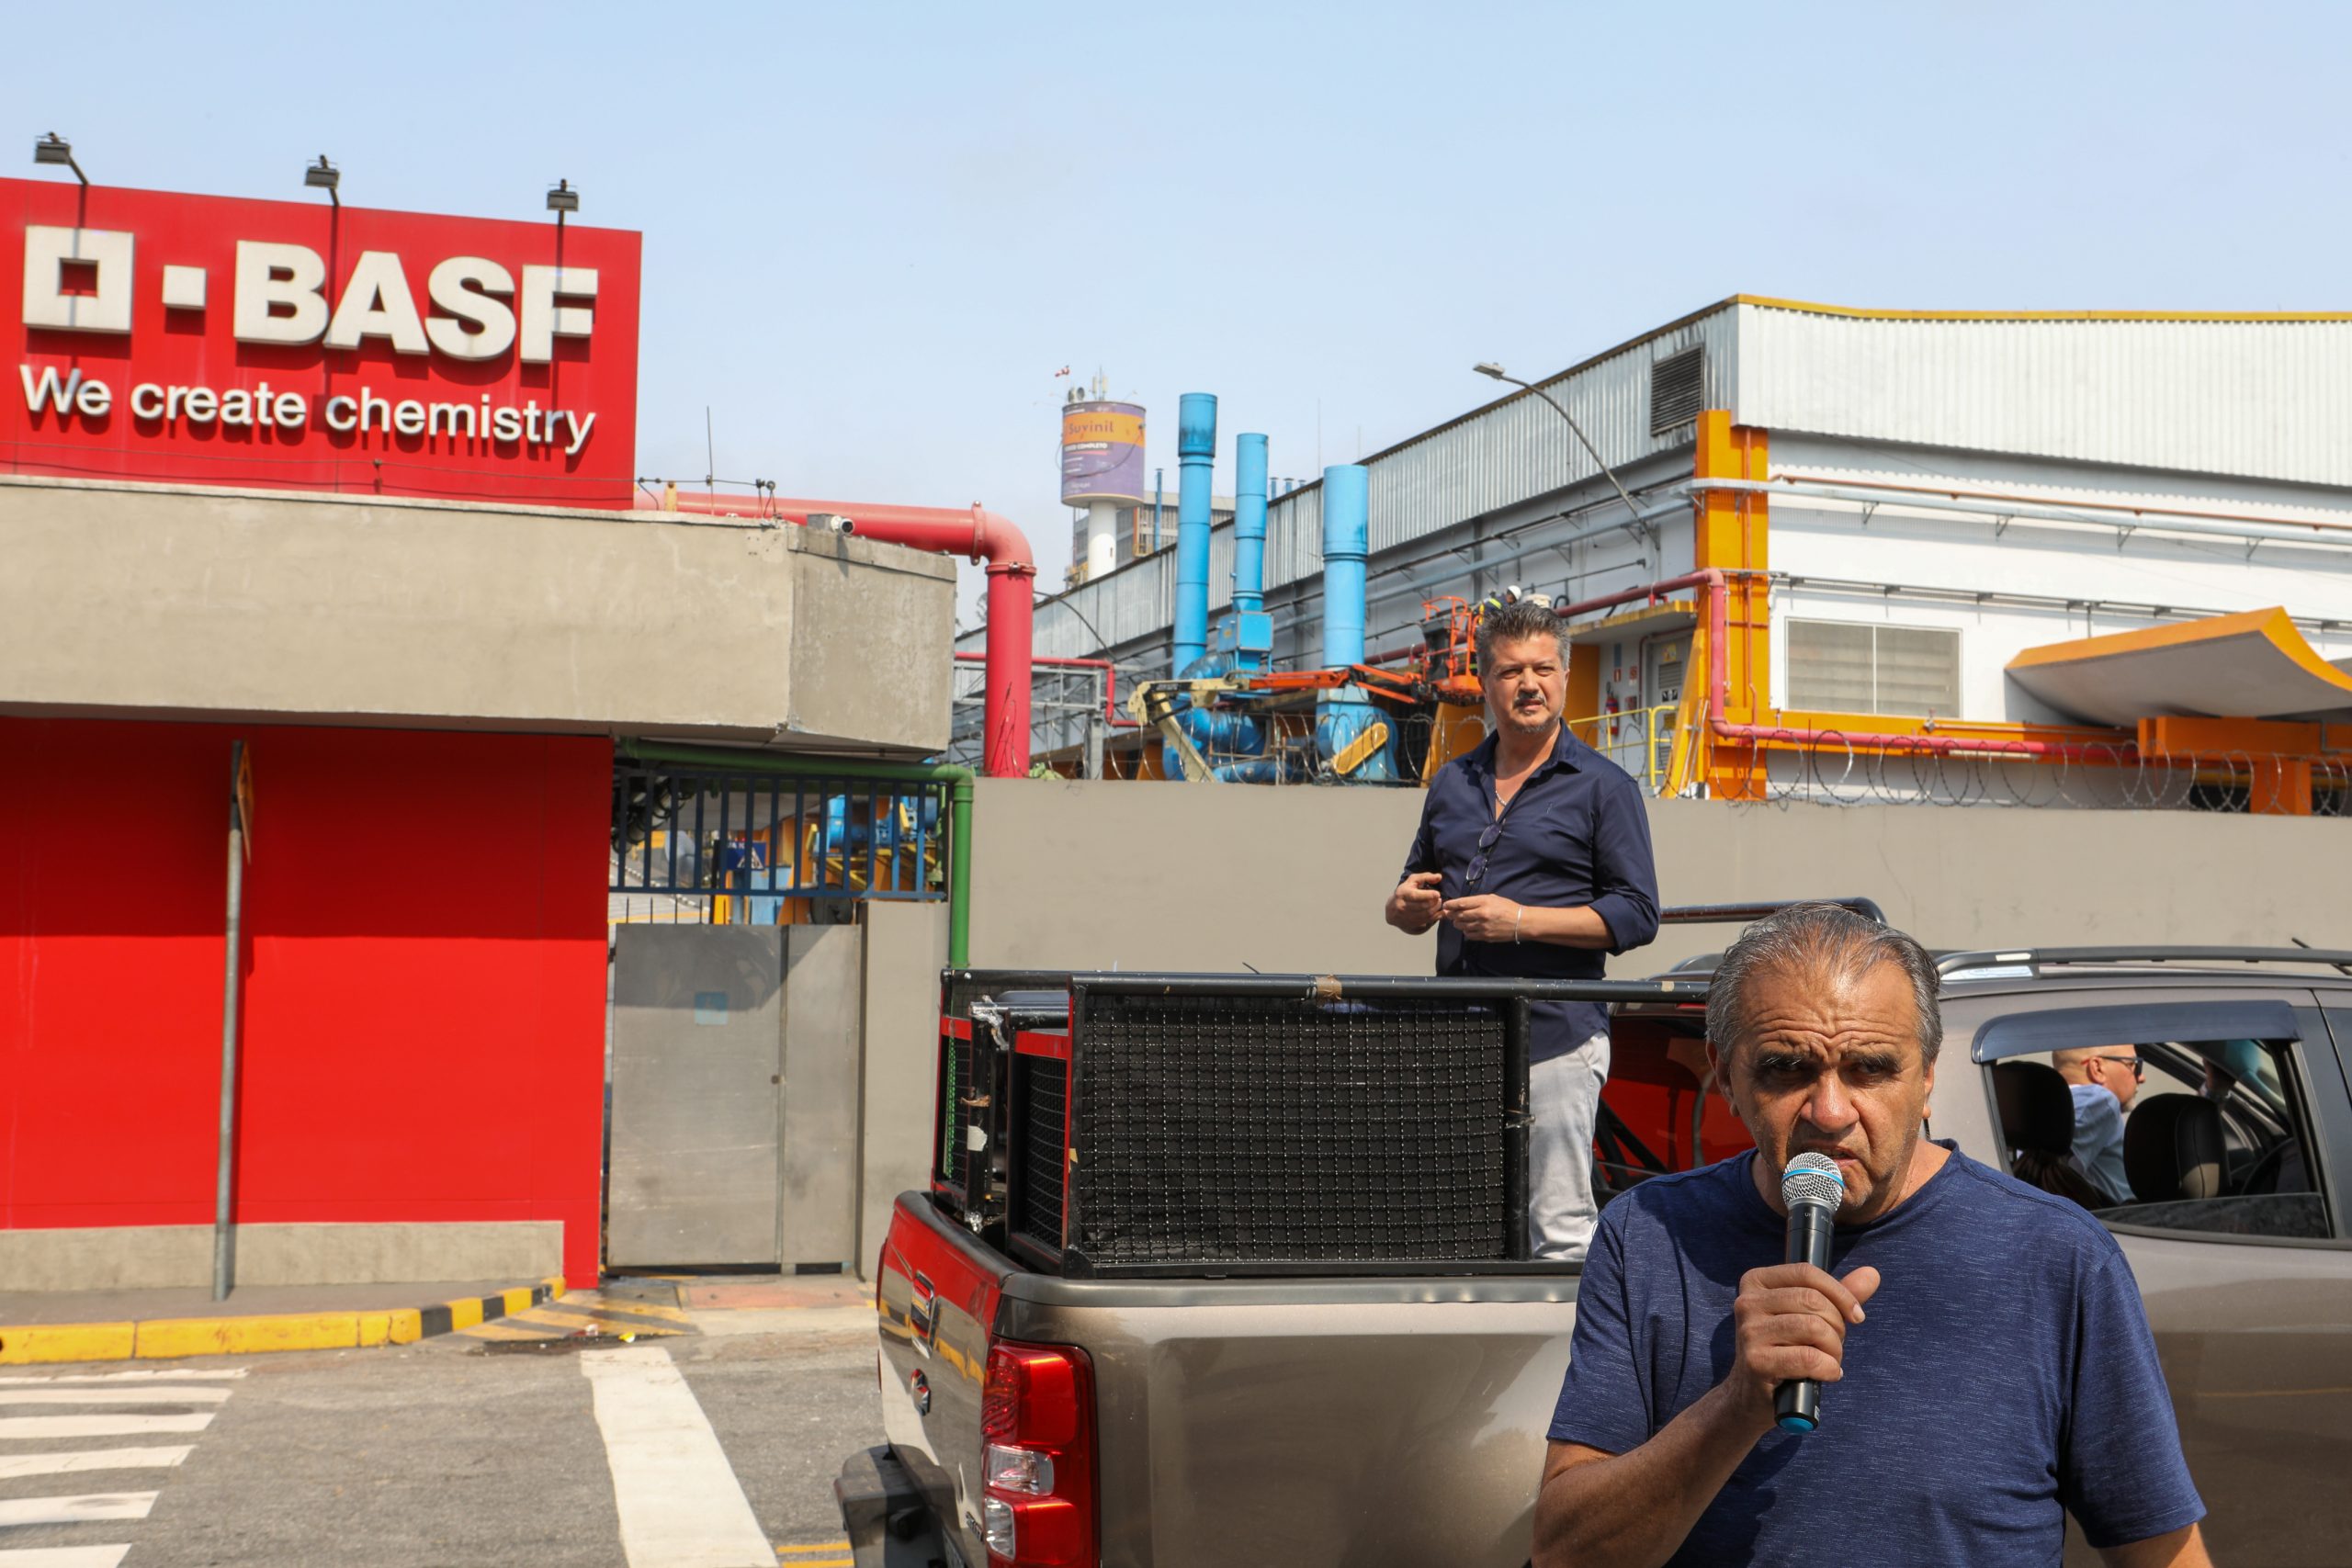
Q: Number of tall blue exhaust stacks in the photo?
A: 3